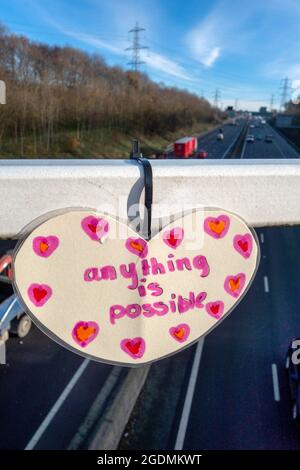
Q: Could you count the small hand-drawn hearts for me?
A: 12